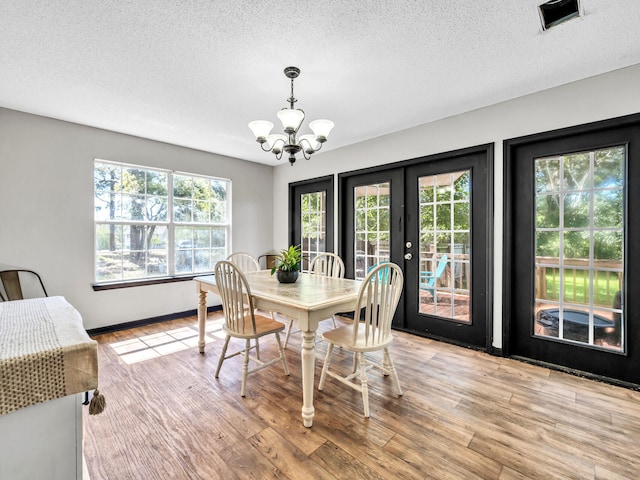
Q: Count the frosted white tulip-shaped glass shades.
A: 5